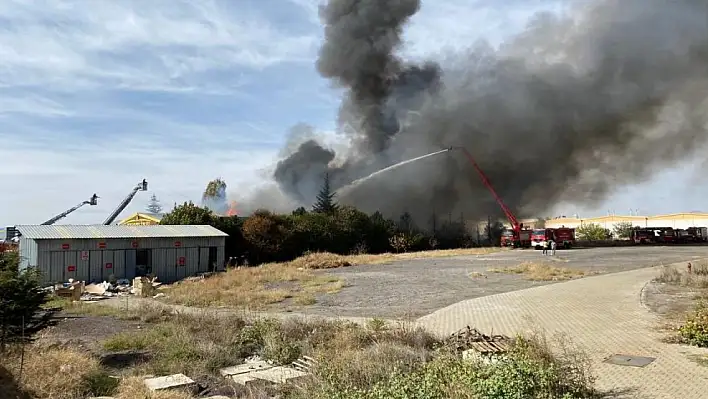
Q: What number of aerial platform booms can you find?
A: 3